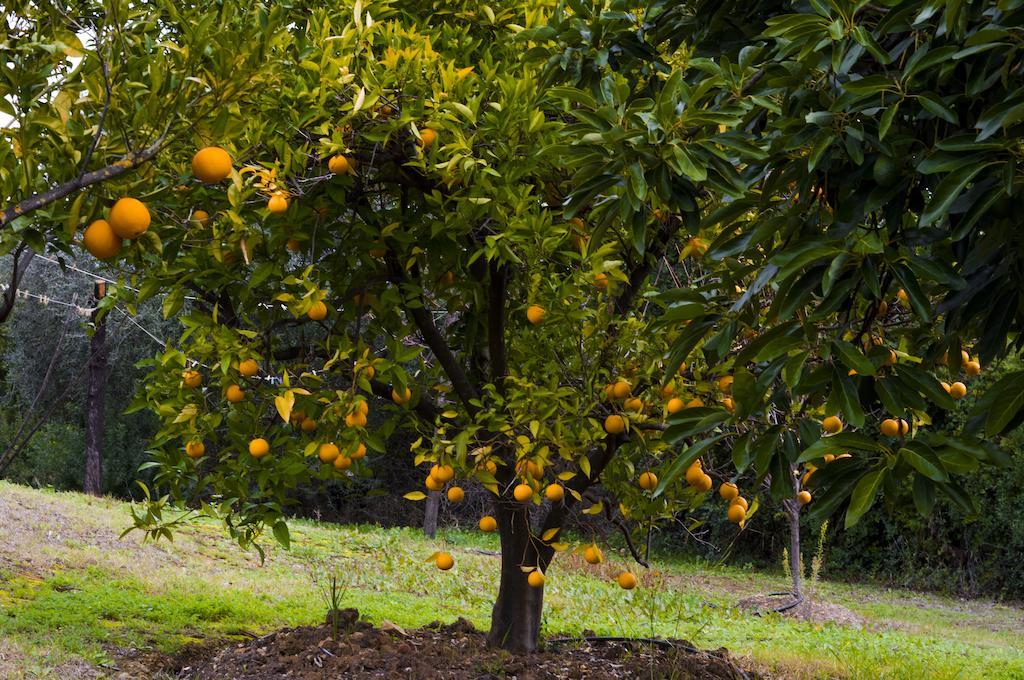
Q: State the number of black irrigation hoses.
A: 2